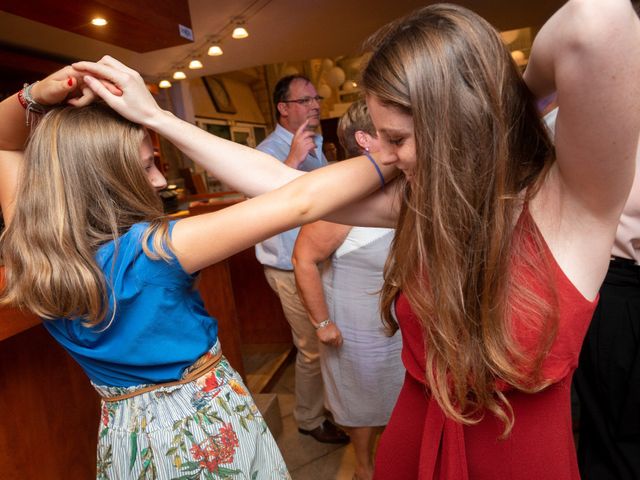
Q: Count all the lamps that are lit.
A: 6